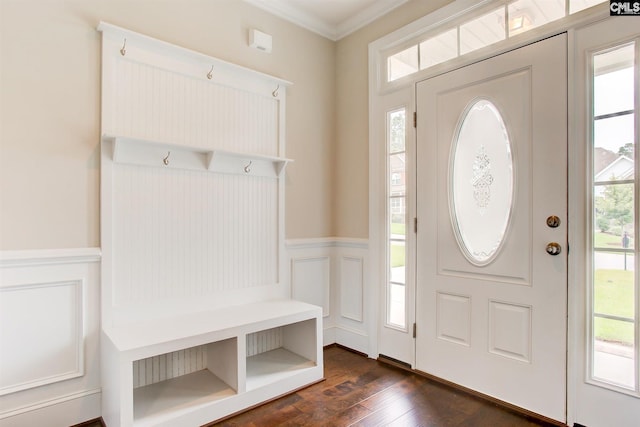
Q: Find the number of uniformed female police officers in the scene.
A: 0